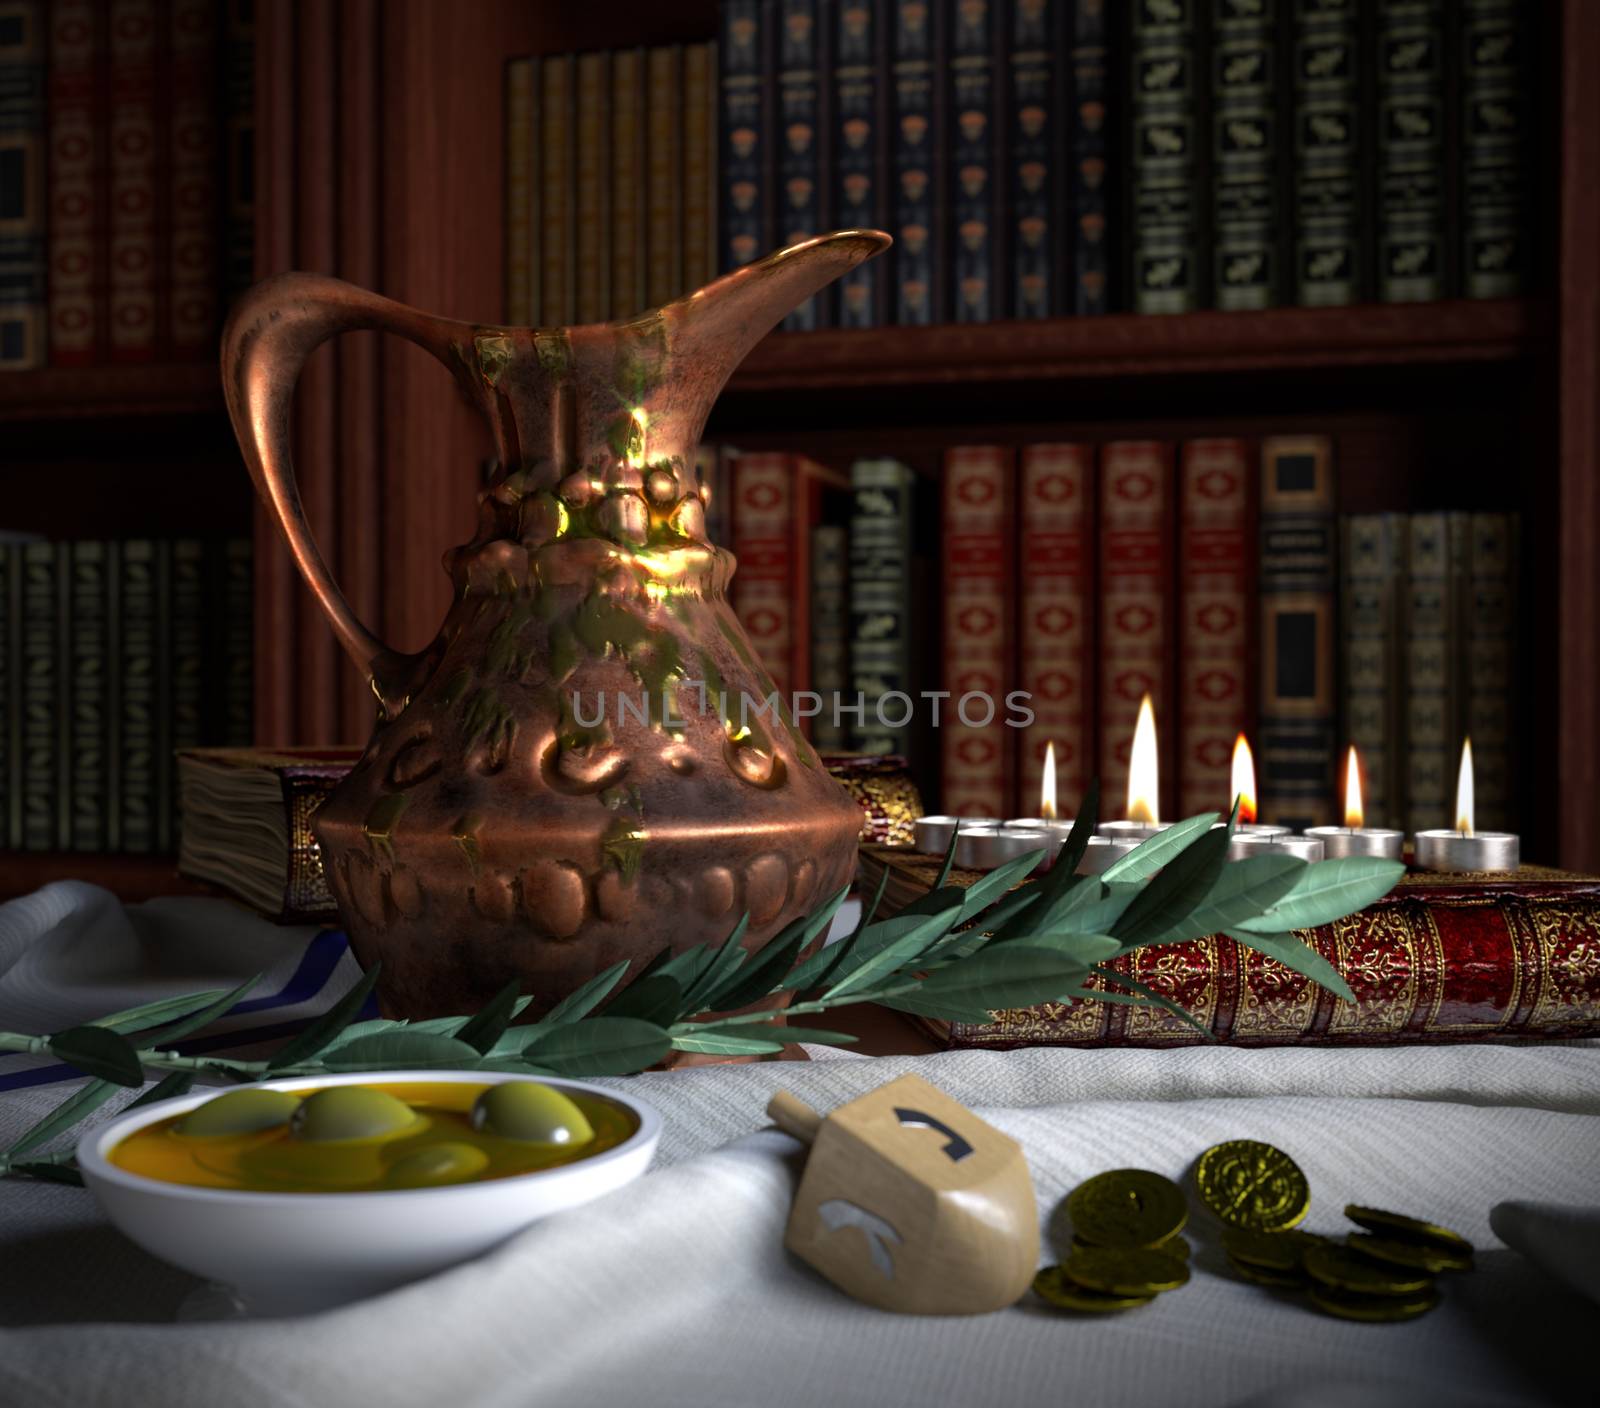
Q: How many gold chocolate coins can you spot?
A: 11